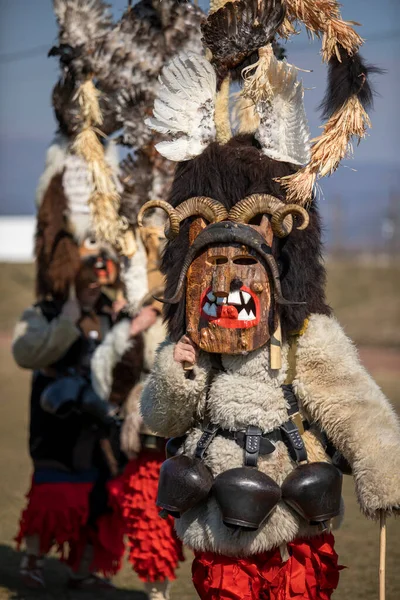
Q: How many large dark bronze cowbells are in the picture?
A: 3